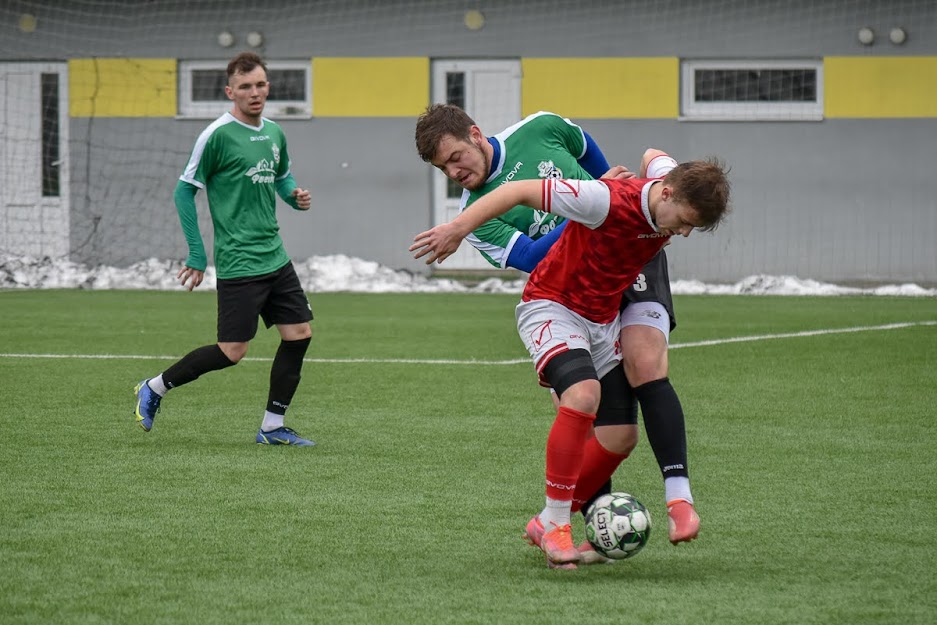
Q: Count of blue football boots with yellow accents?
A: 2